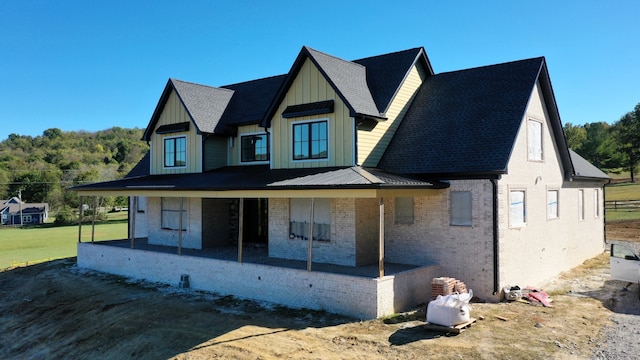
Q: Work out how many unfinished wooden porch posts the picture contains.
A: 7